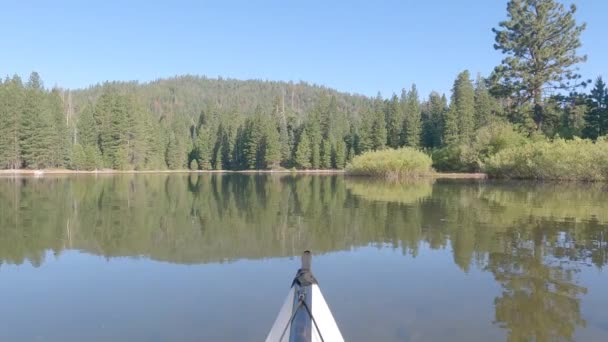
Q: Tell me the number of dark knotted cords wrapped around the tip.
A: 1